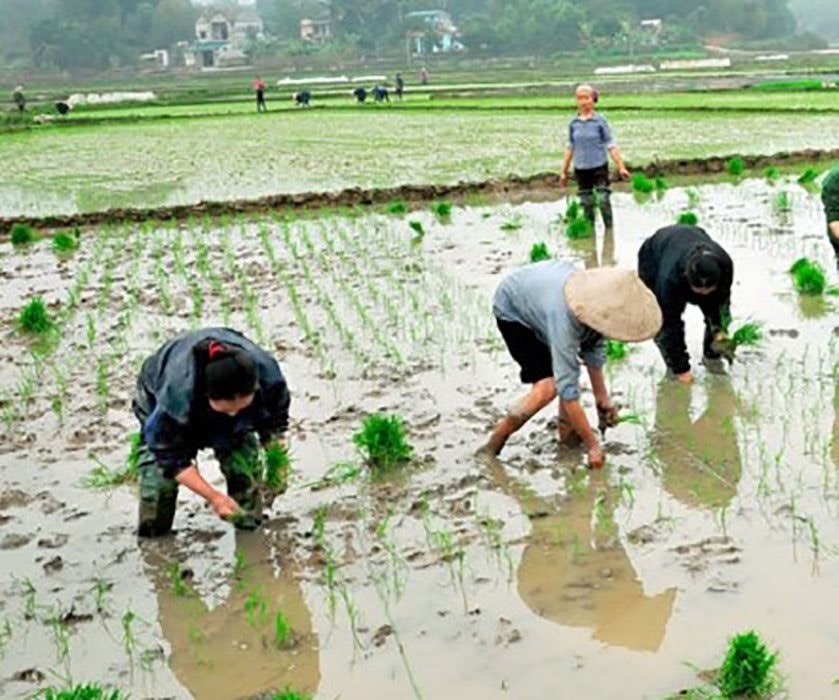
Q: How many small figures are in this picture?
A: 8